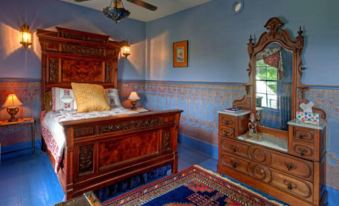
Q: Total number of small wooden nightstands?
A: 2